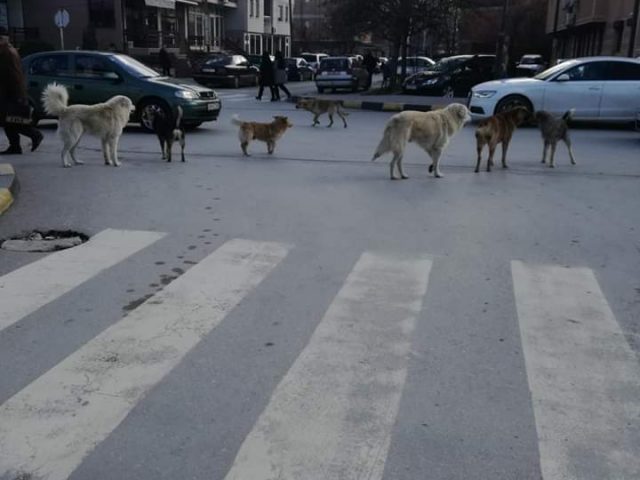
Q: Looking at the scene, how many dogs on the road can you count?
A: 7